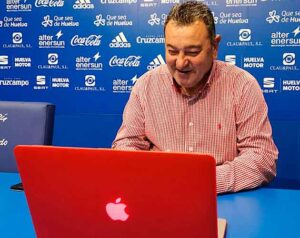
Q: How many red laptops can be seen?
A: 1